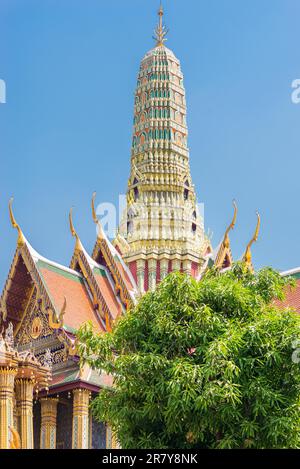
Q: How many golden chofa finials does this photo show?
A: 5